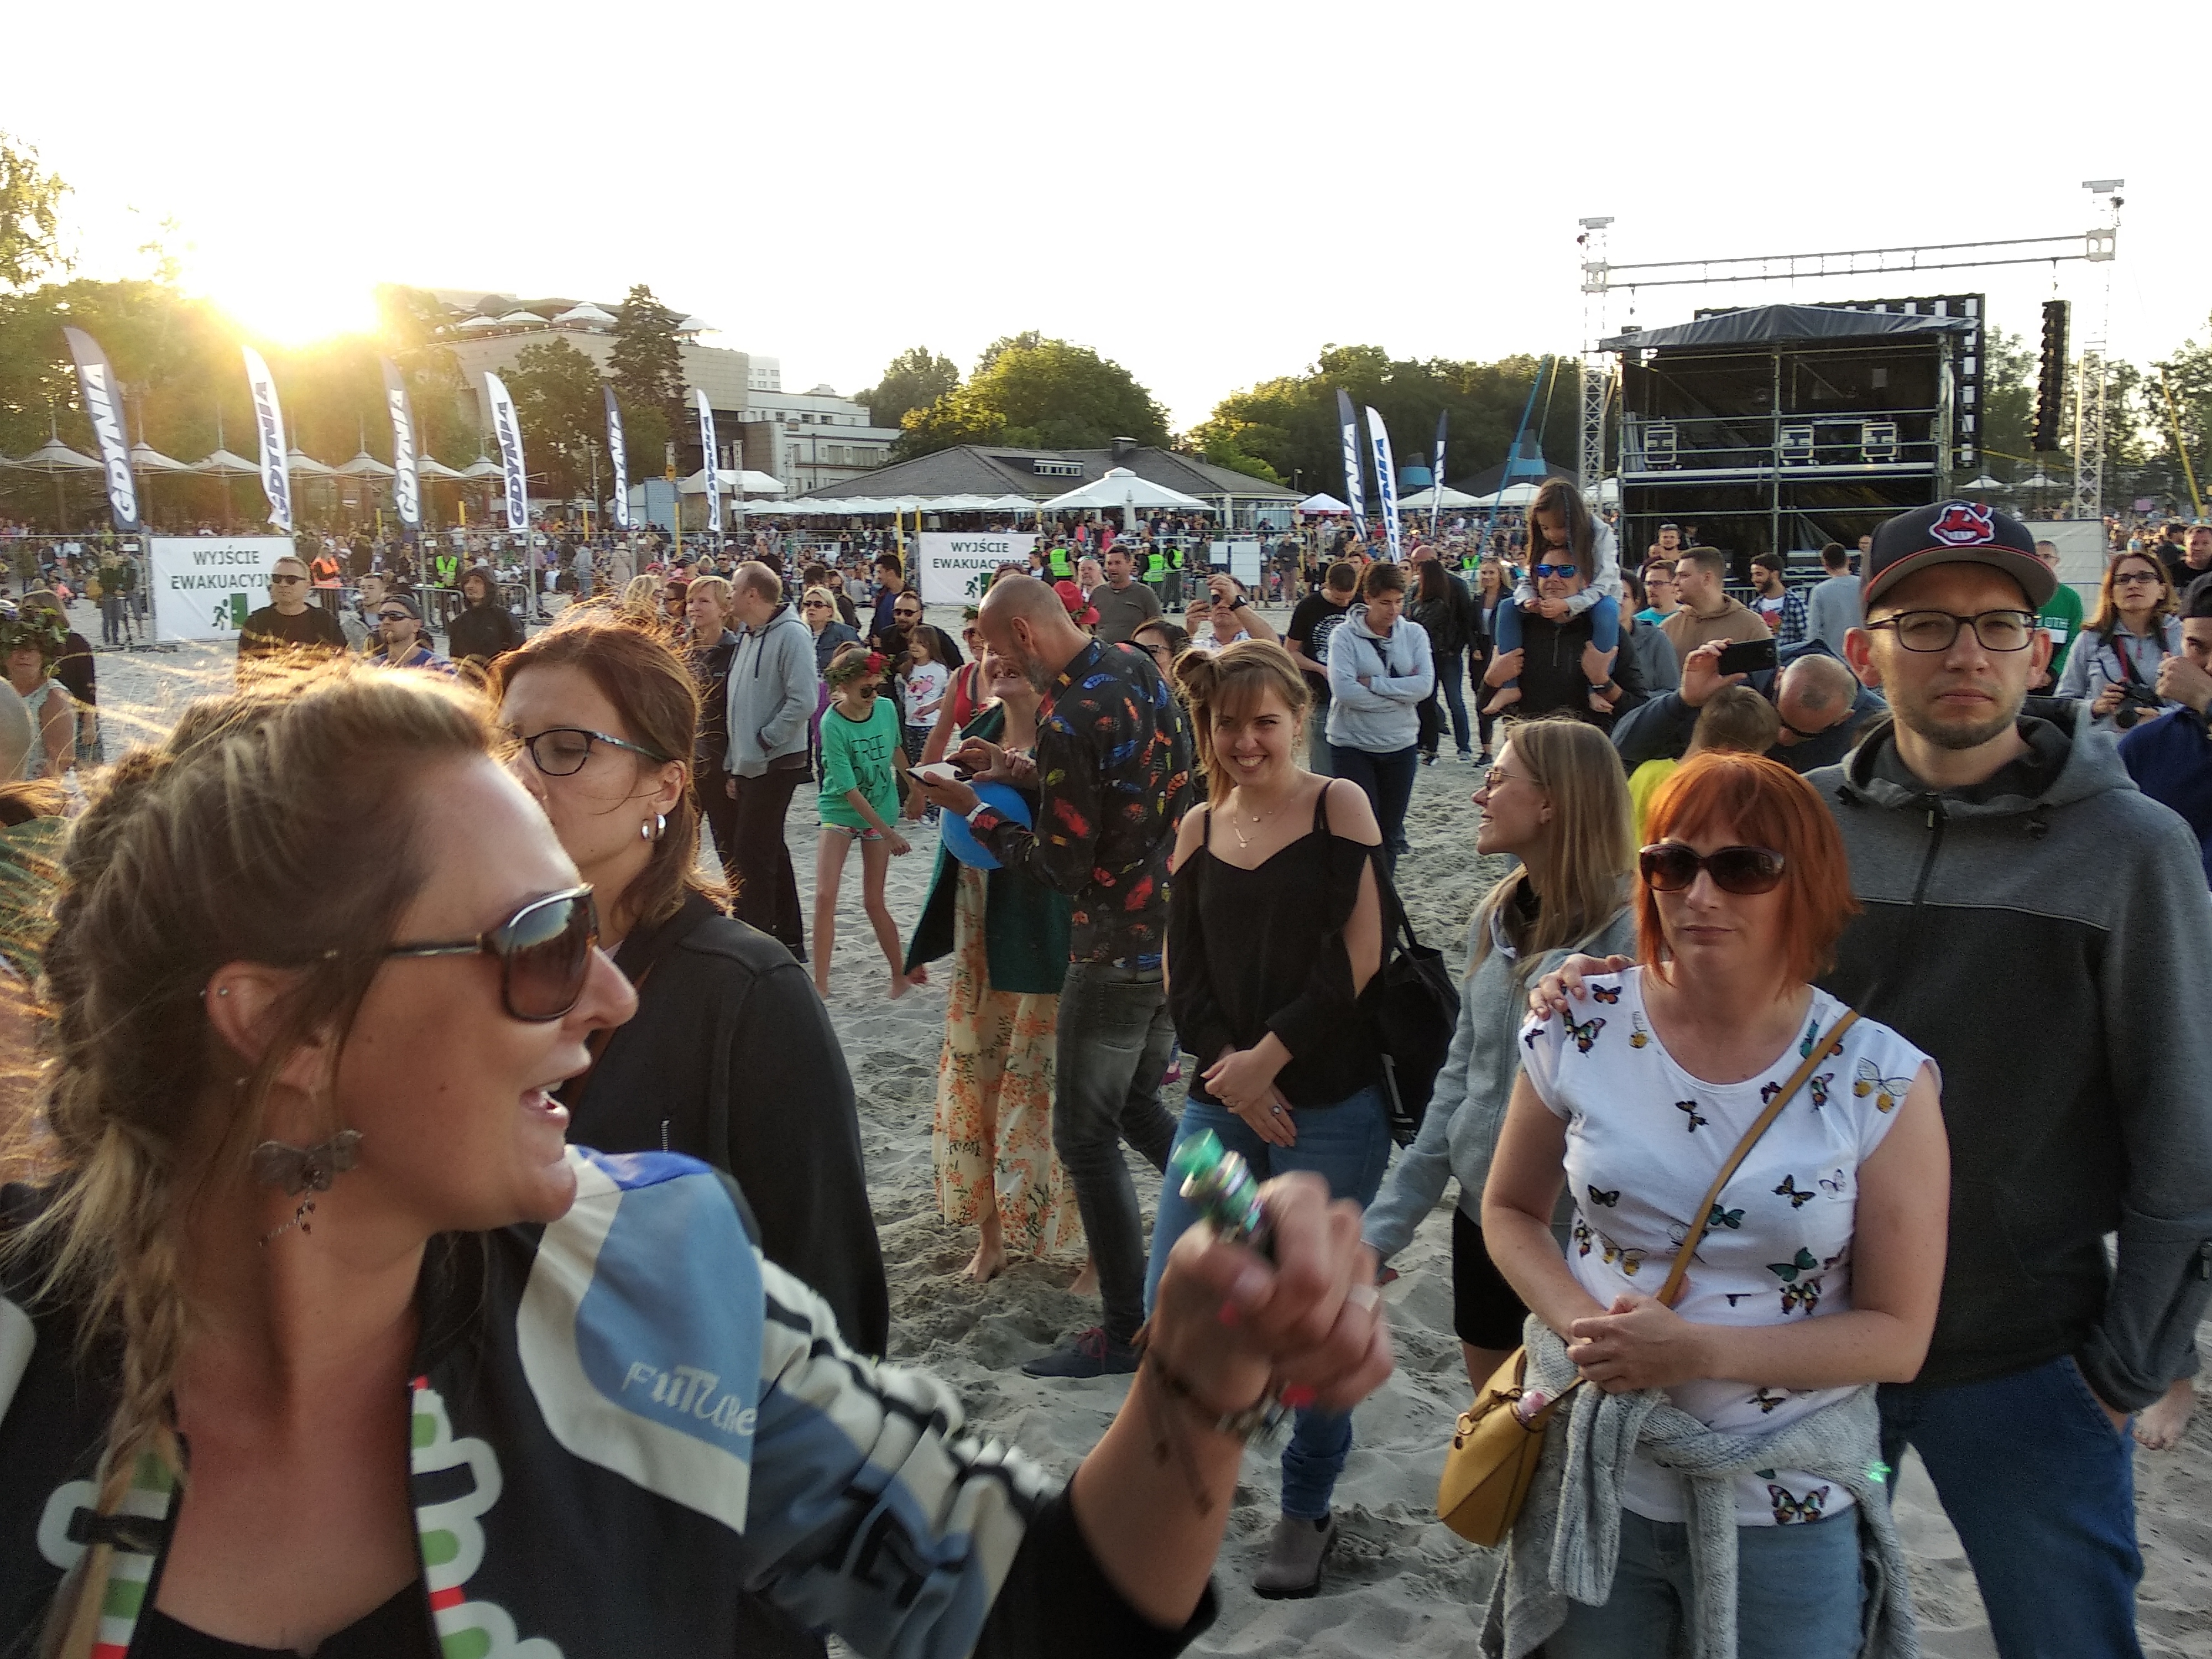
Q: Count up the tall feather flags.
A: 9